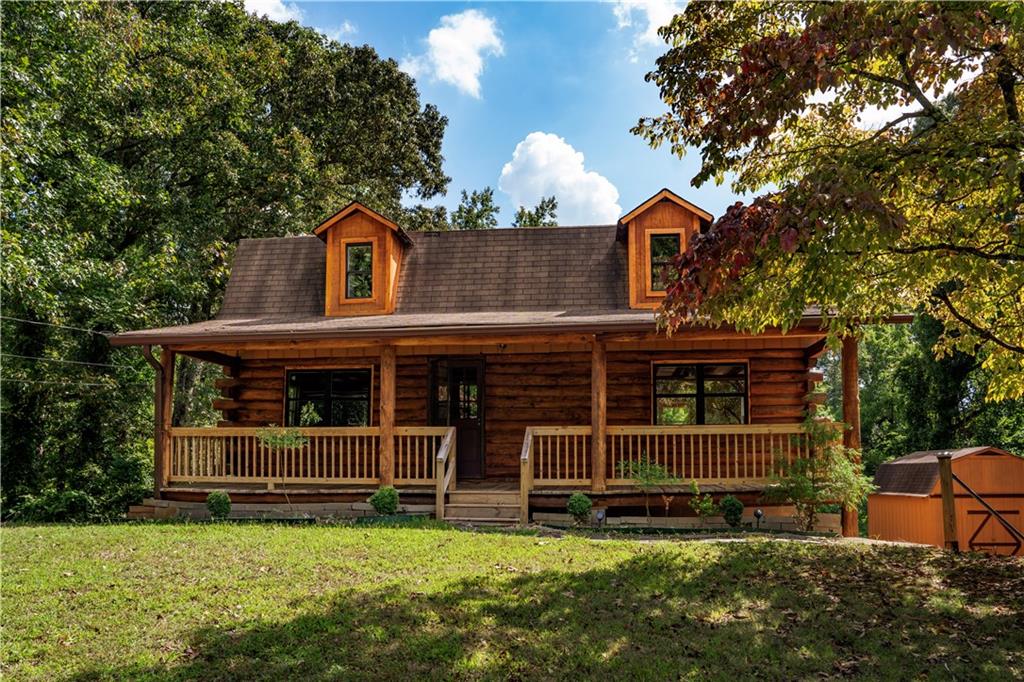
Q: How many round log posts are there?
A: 4